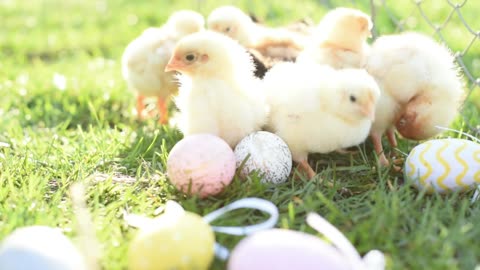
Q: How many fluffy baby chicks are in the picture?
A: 6